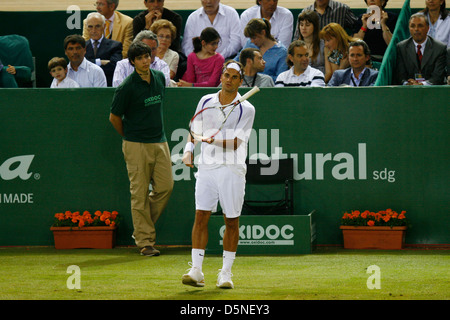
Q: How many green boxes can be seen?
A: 1